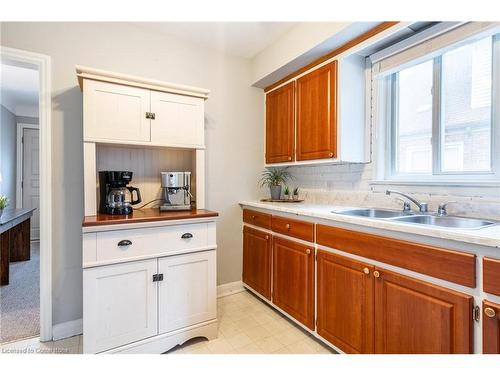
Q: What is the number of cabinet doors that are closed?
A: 11